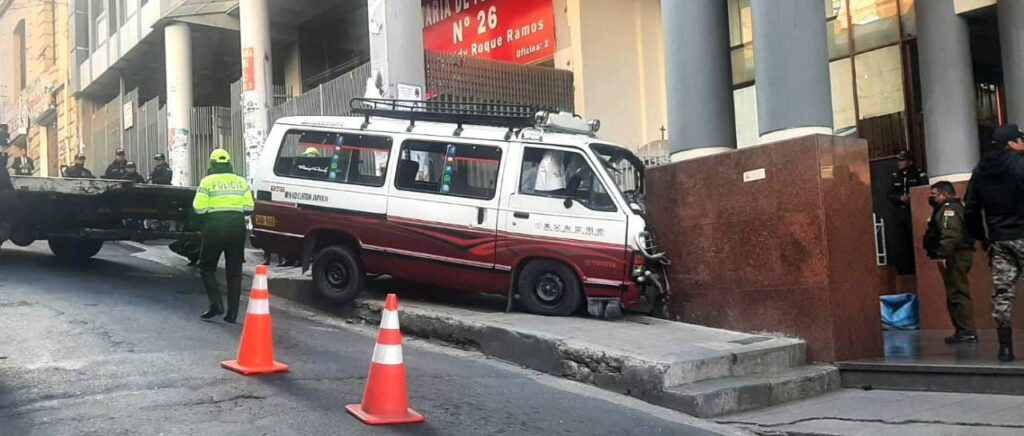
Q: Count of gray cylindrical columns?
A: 4